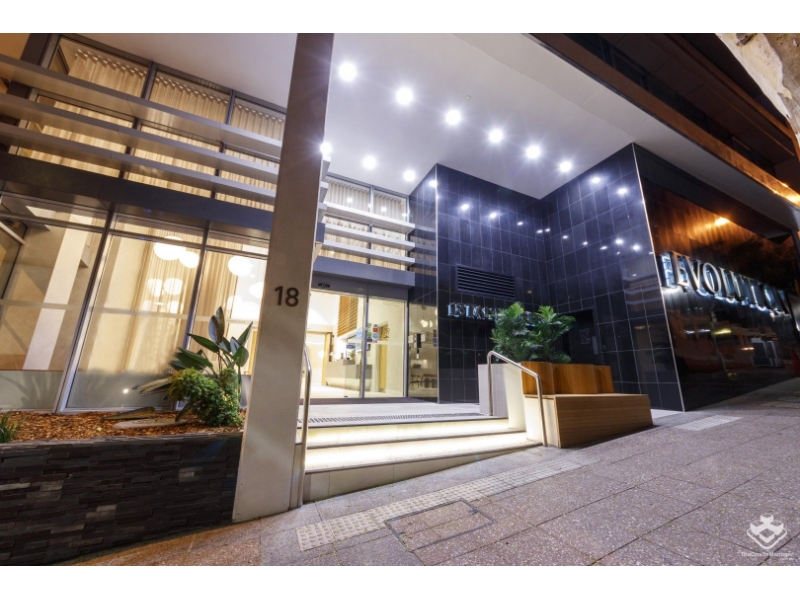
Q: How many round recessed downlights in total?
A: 9